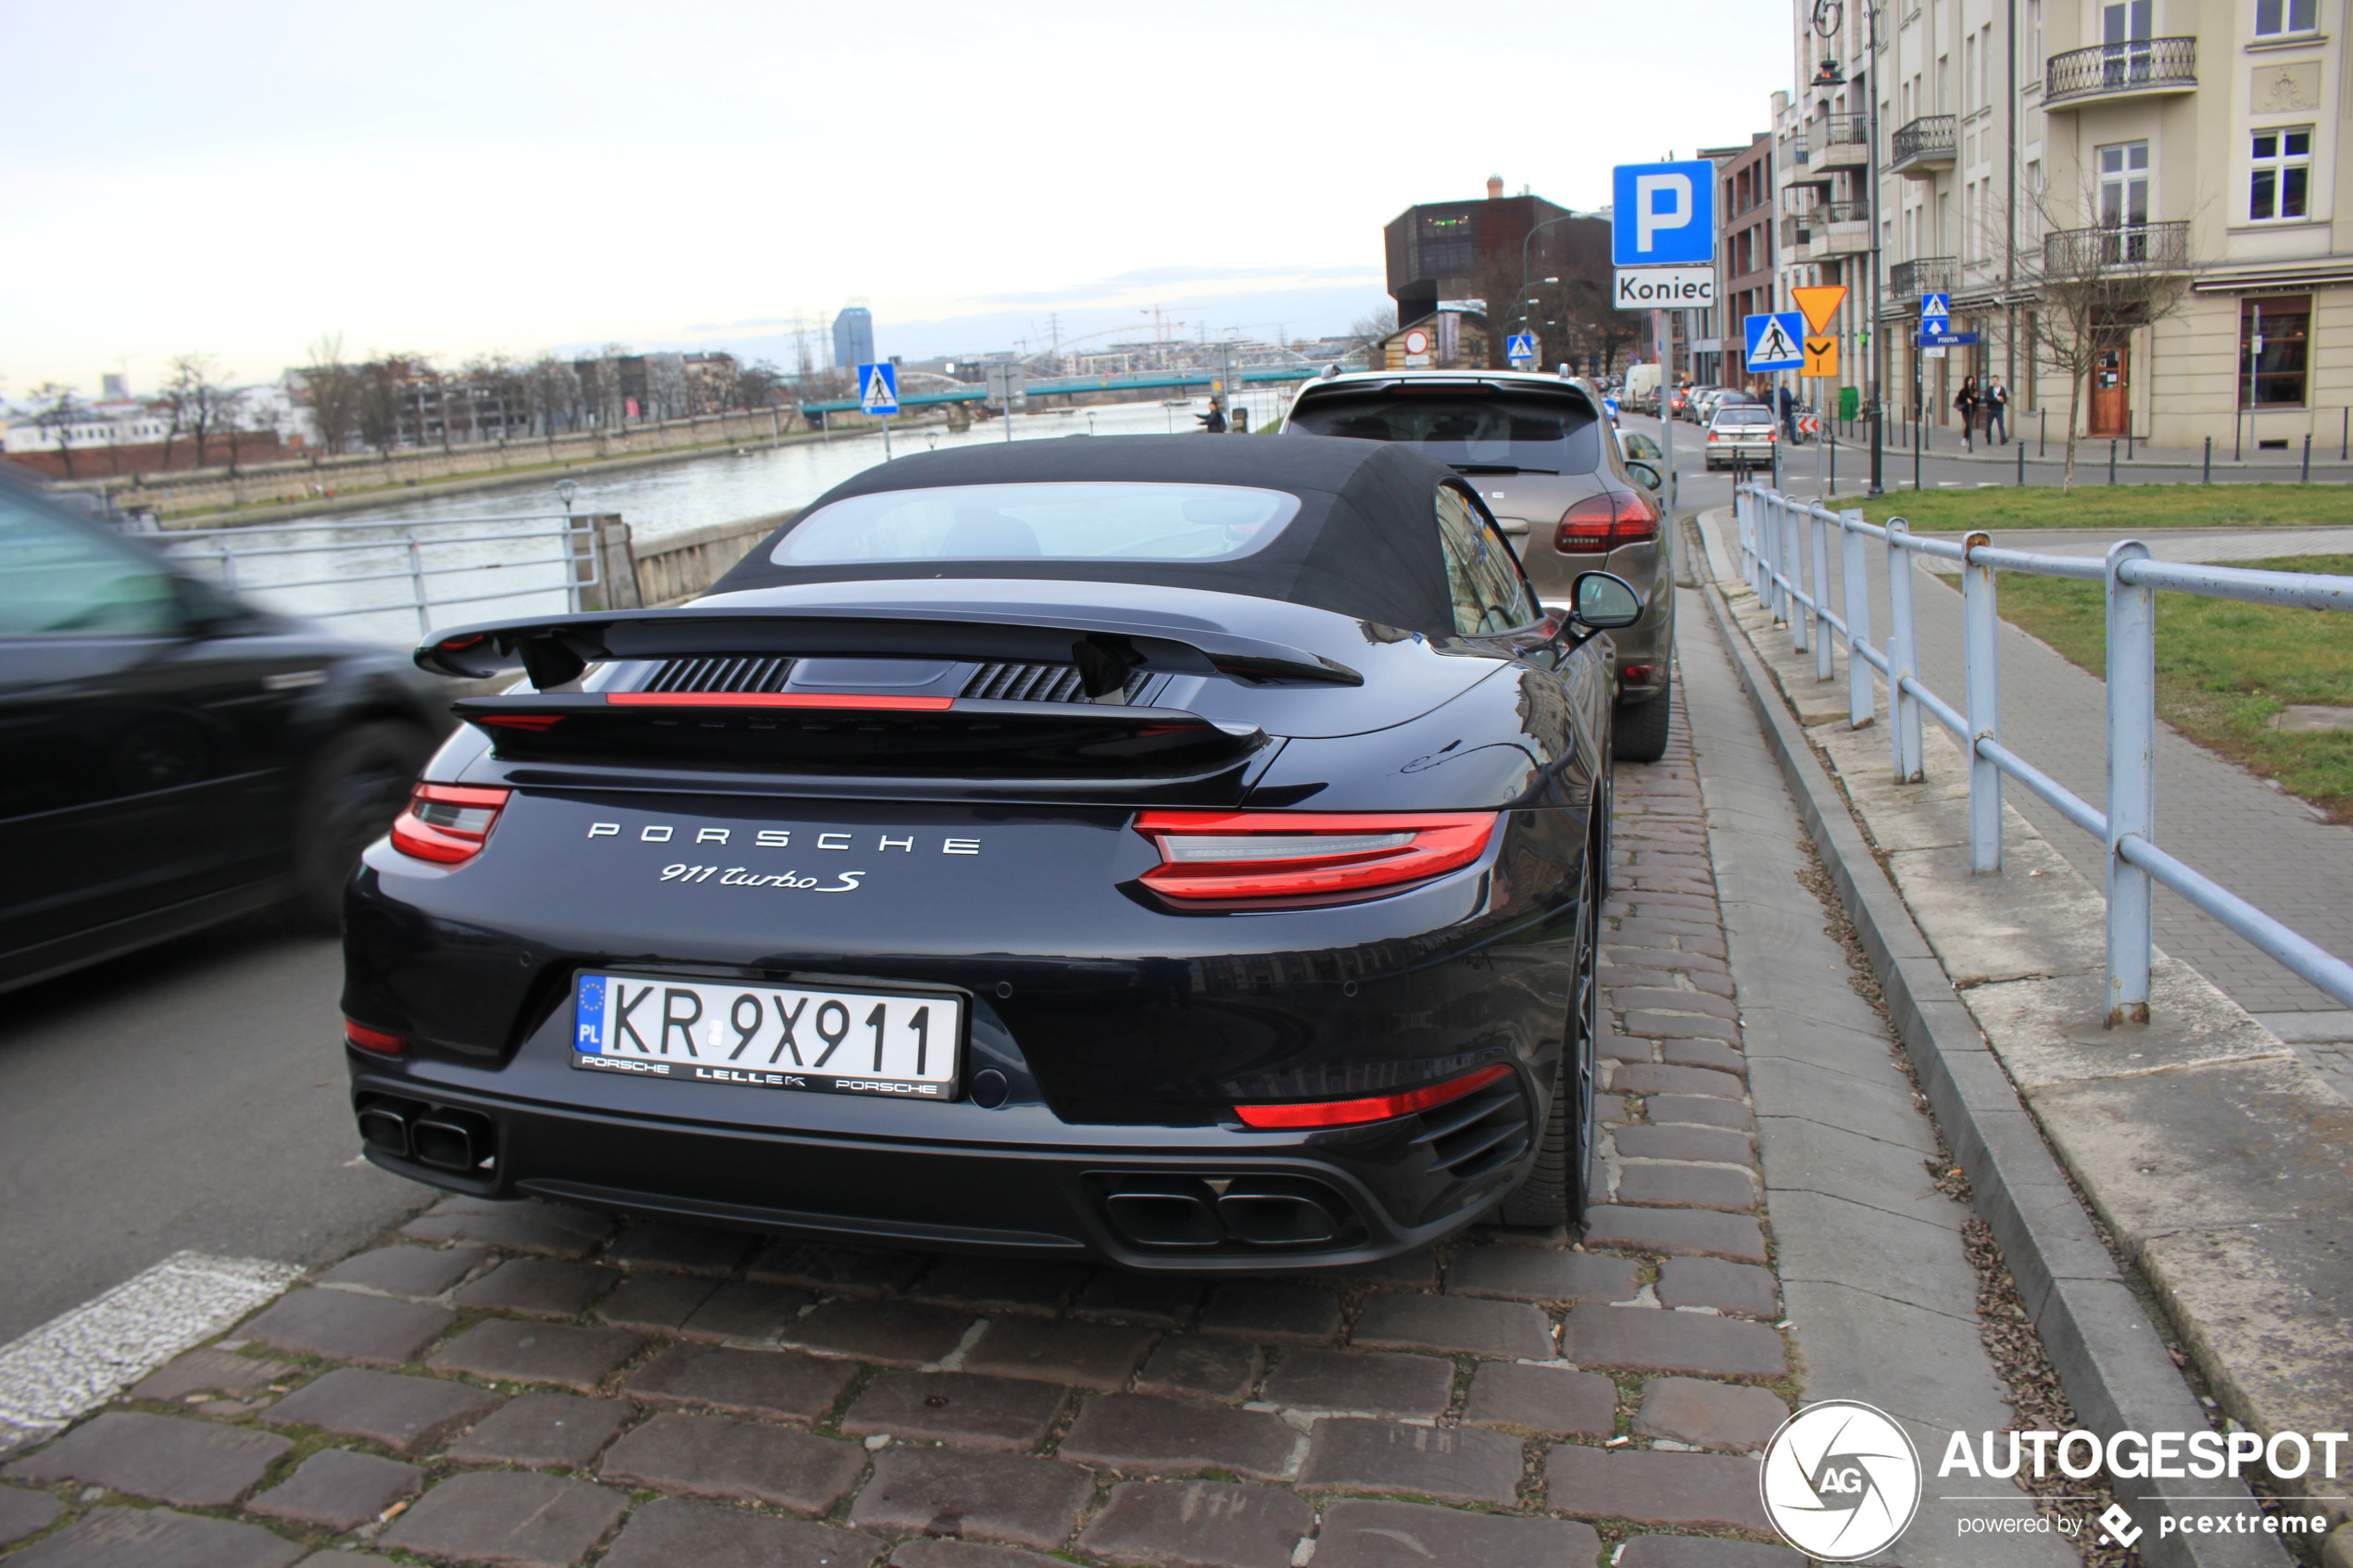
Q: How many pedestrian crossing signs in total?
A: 4